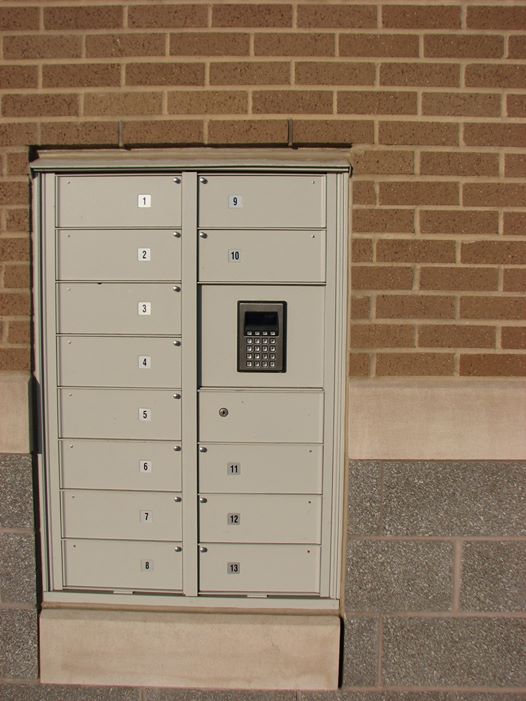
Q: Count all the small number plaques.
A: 13